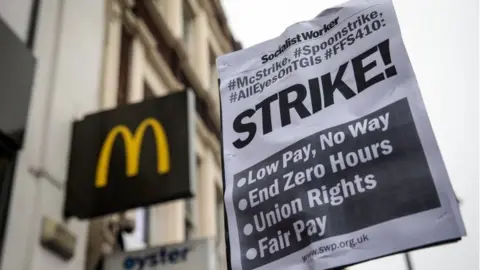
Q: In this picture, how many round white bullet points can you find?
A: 4